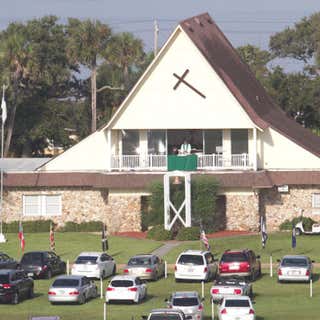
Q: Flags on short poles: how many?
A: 6